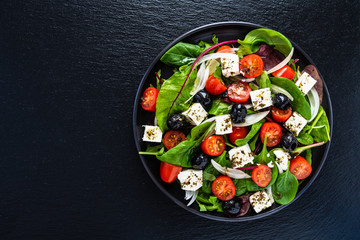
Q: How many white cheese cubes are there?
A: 11